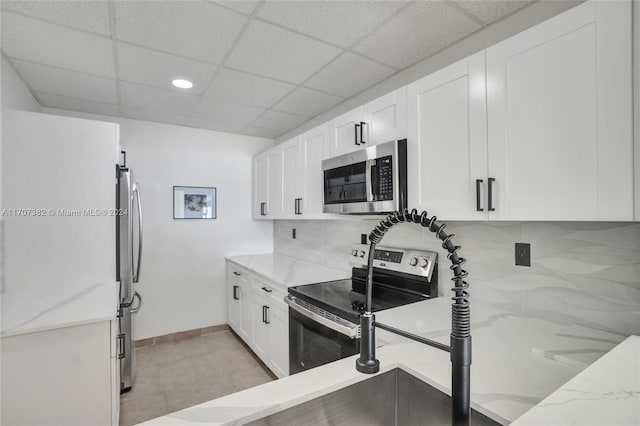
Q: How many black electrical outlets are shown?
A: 3